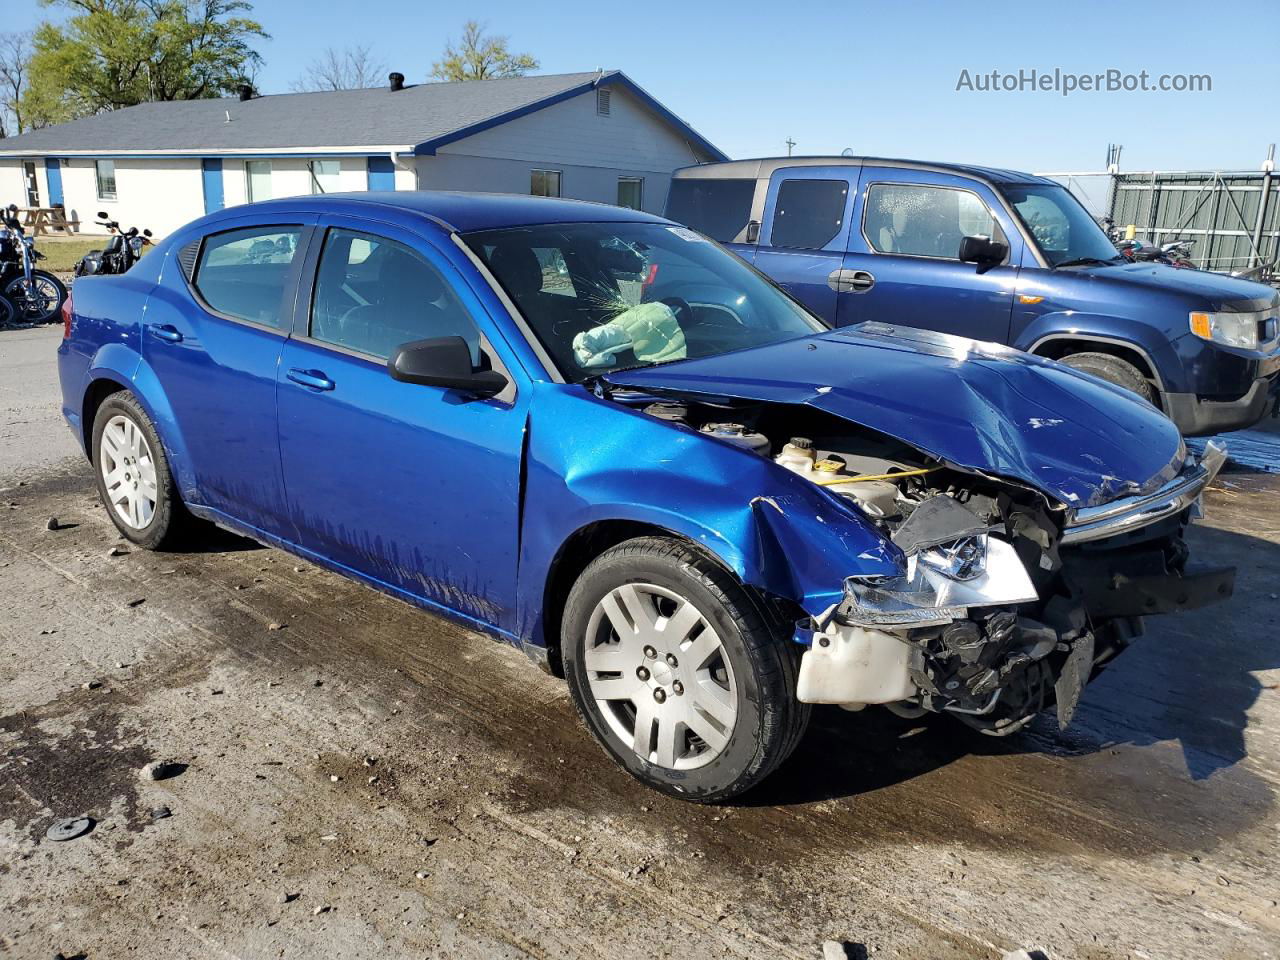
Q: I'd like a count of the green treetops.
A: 2